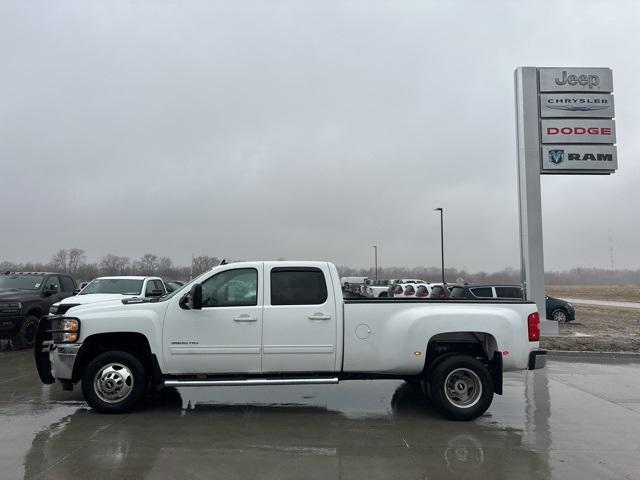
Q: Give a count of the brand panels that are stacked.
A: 4